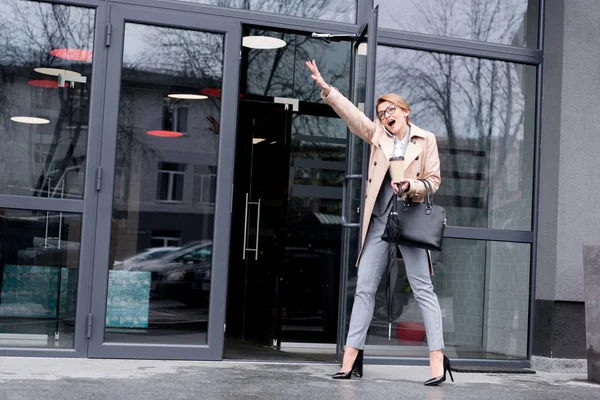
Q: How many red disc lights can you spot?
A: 4